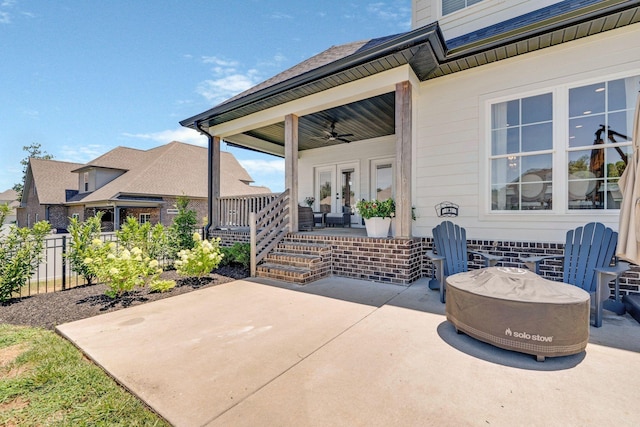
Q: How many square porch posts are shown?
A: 3